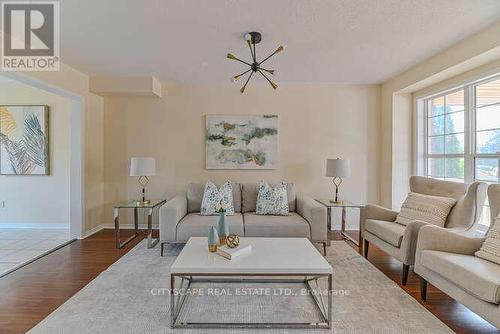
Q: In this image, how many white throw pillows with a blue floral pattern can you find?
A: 2